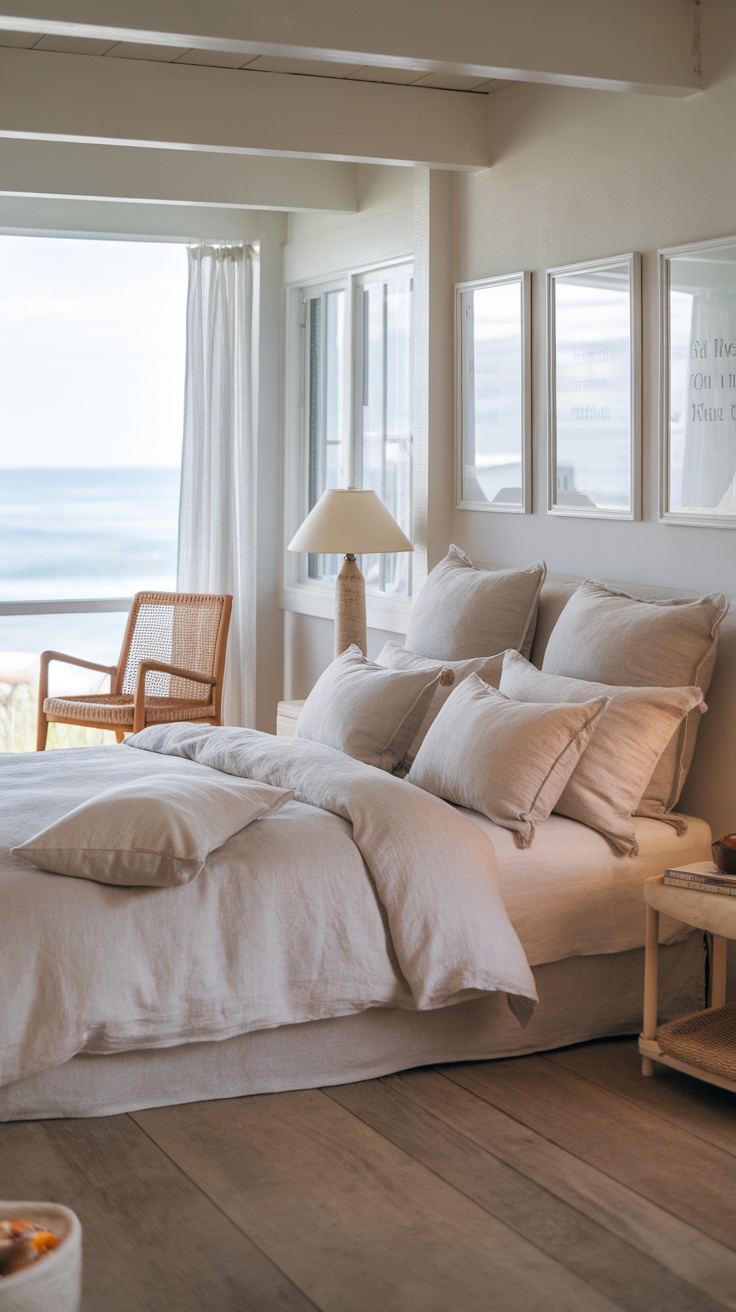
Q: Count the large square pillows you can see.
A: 2